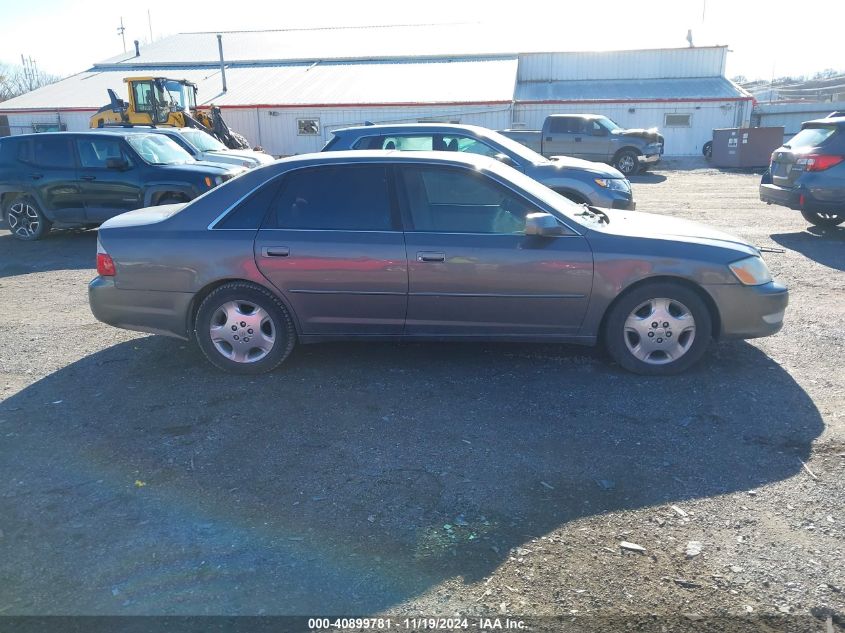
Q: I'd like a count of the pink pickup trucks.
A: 0